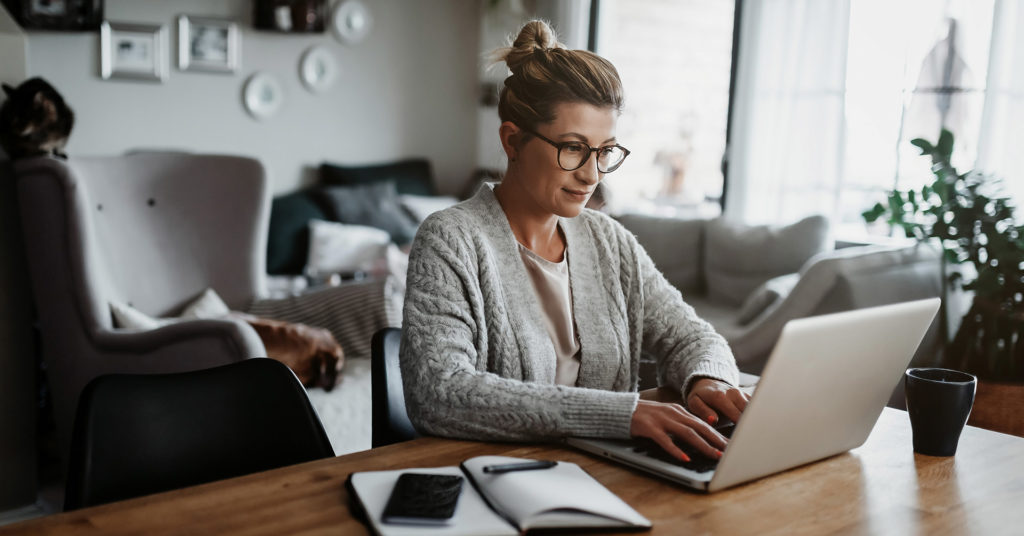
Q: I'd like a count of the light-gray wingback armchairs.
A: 1